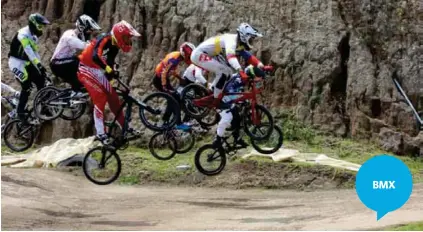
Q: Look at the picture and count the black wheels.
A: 12